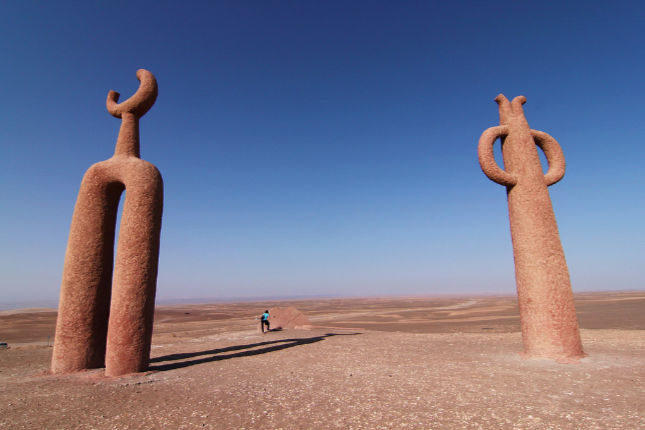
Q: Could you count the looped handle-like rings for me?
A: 2